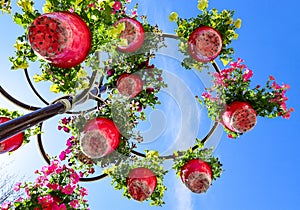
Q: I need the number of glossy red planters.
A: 9